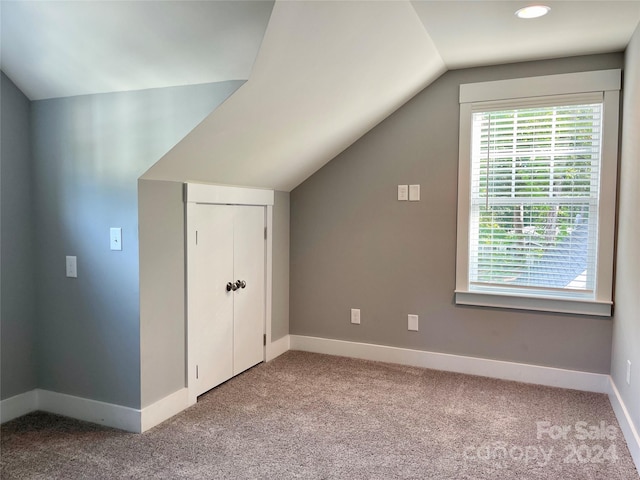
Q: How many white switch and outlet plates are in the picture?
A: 7